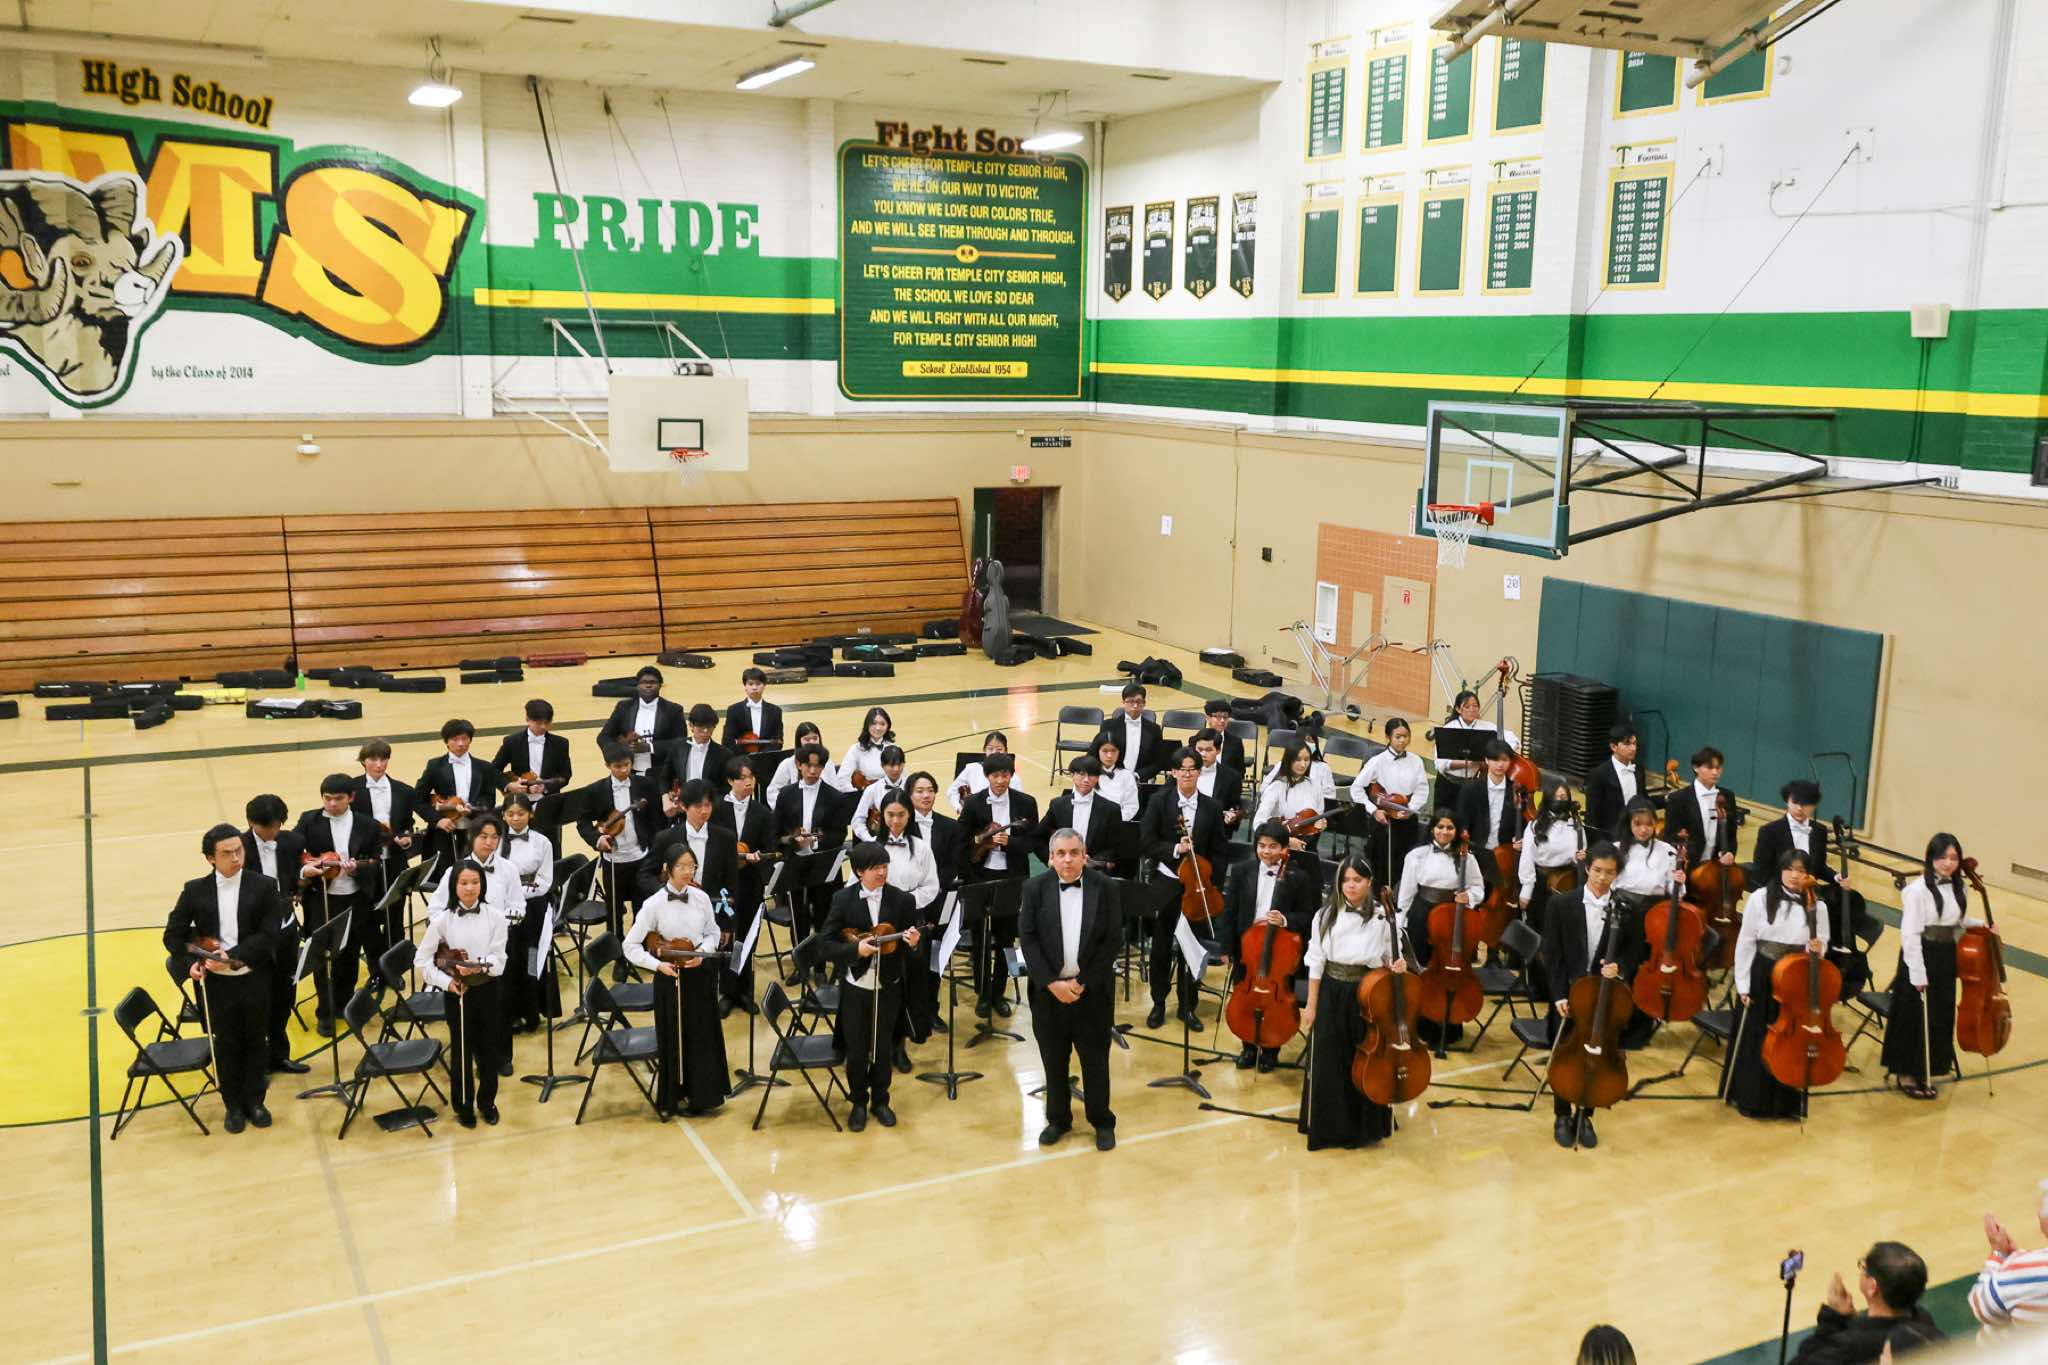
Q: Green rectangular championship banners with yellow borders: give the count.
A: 11